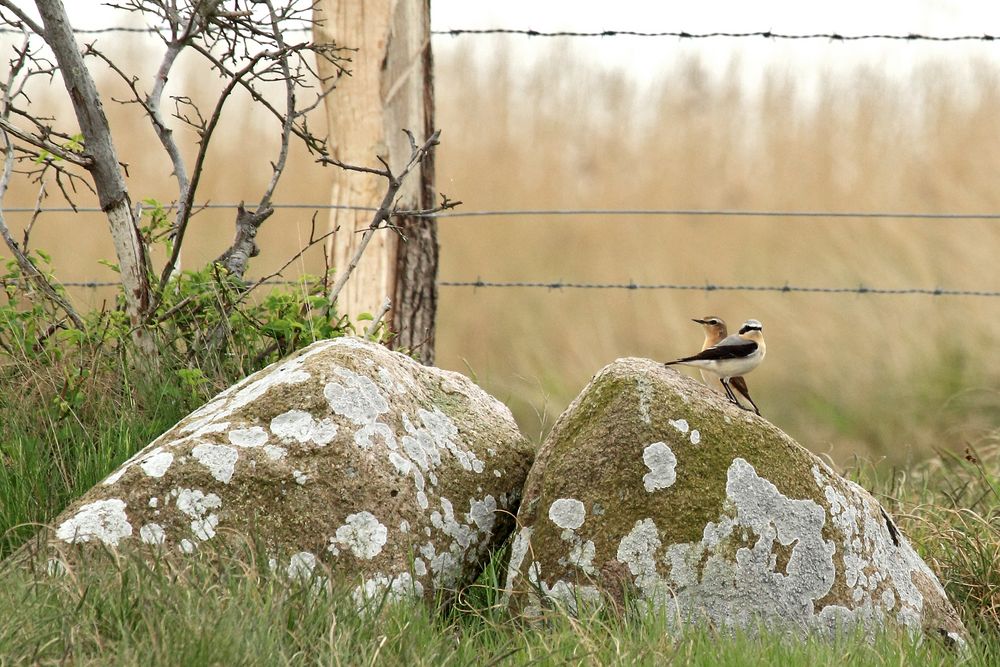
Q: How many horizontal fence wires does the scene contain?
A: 3